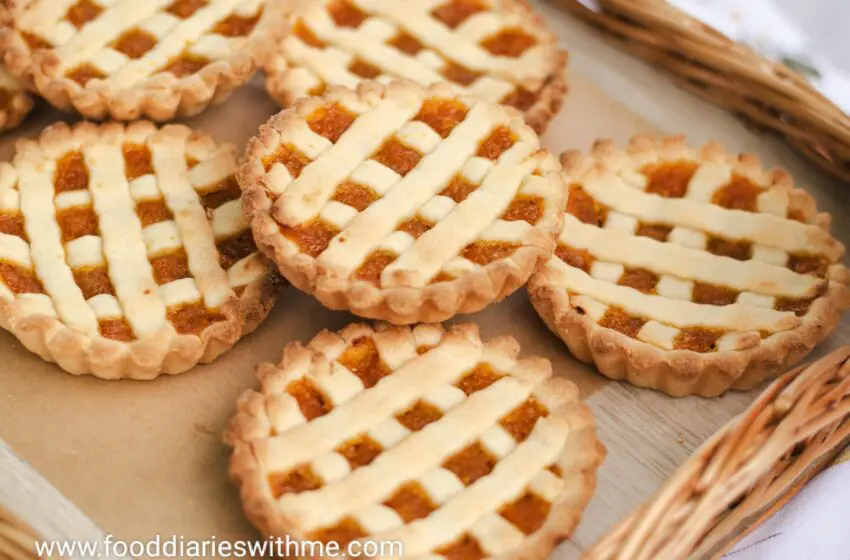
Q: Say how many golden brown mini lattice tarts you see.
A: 7